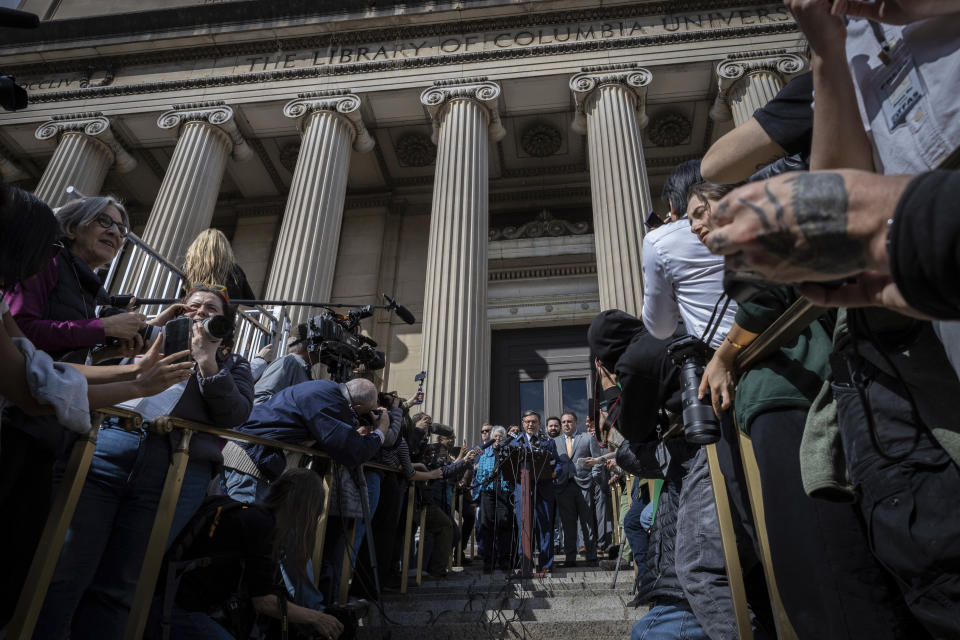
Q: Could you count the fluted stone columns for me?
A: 6